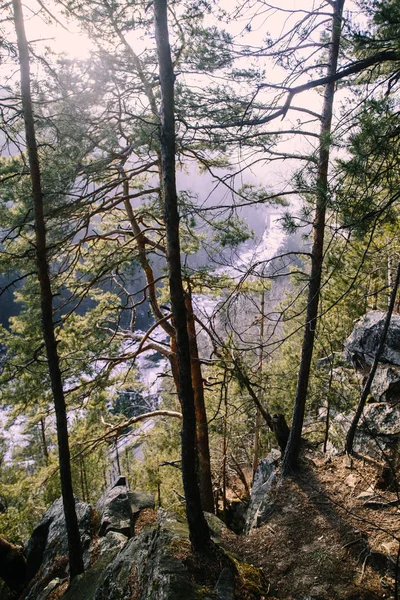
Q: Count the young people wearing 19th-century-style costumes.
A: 0